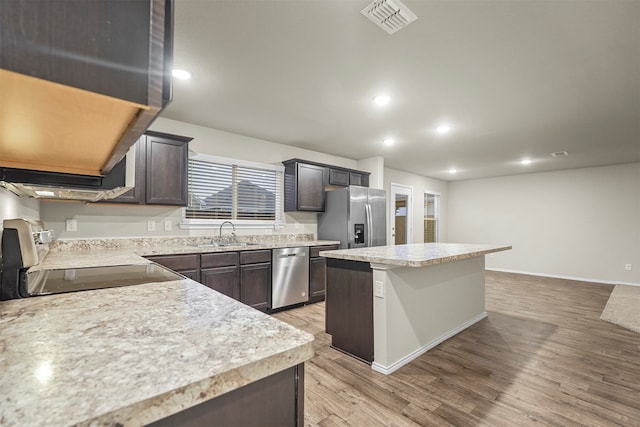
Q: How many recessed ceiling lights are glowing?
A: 6